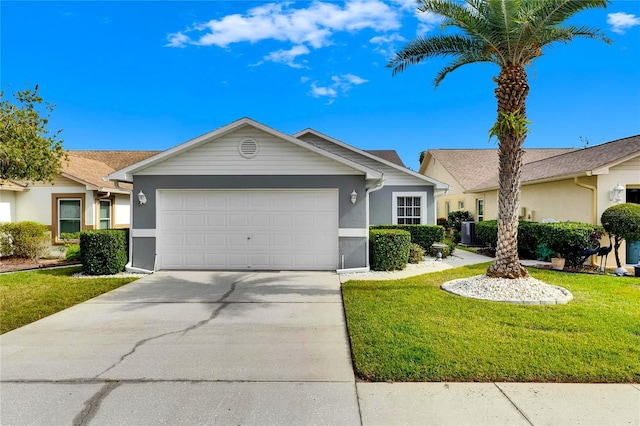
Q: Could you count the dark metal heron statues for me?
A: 2